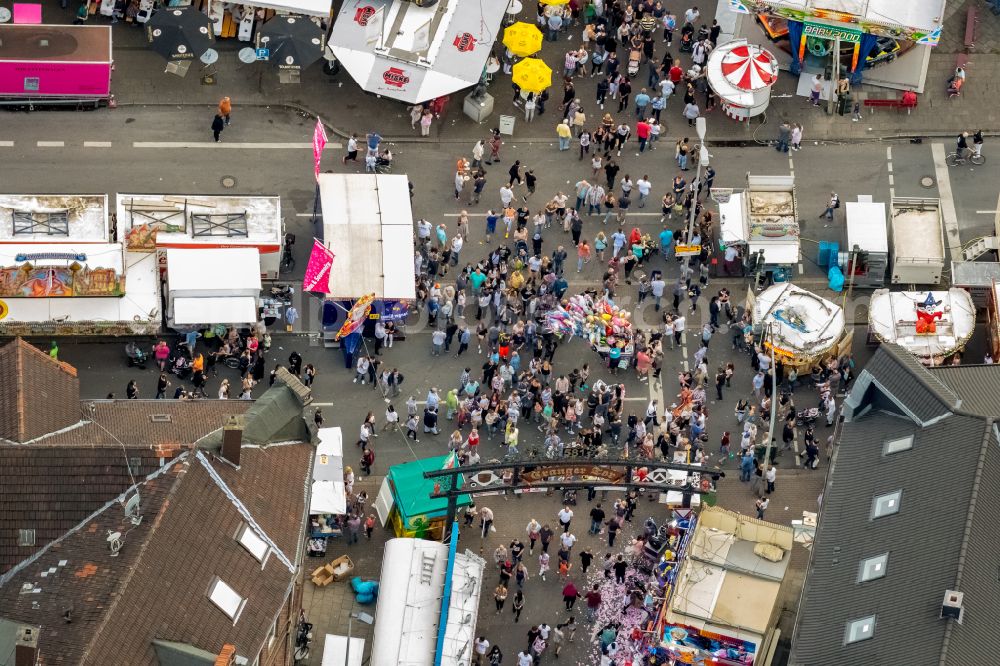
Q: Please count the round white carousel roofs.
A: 2